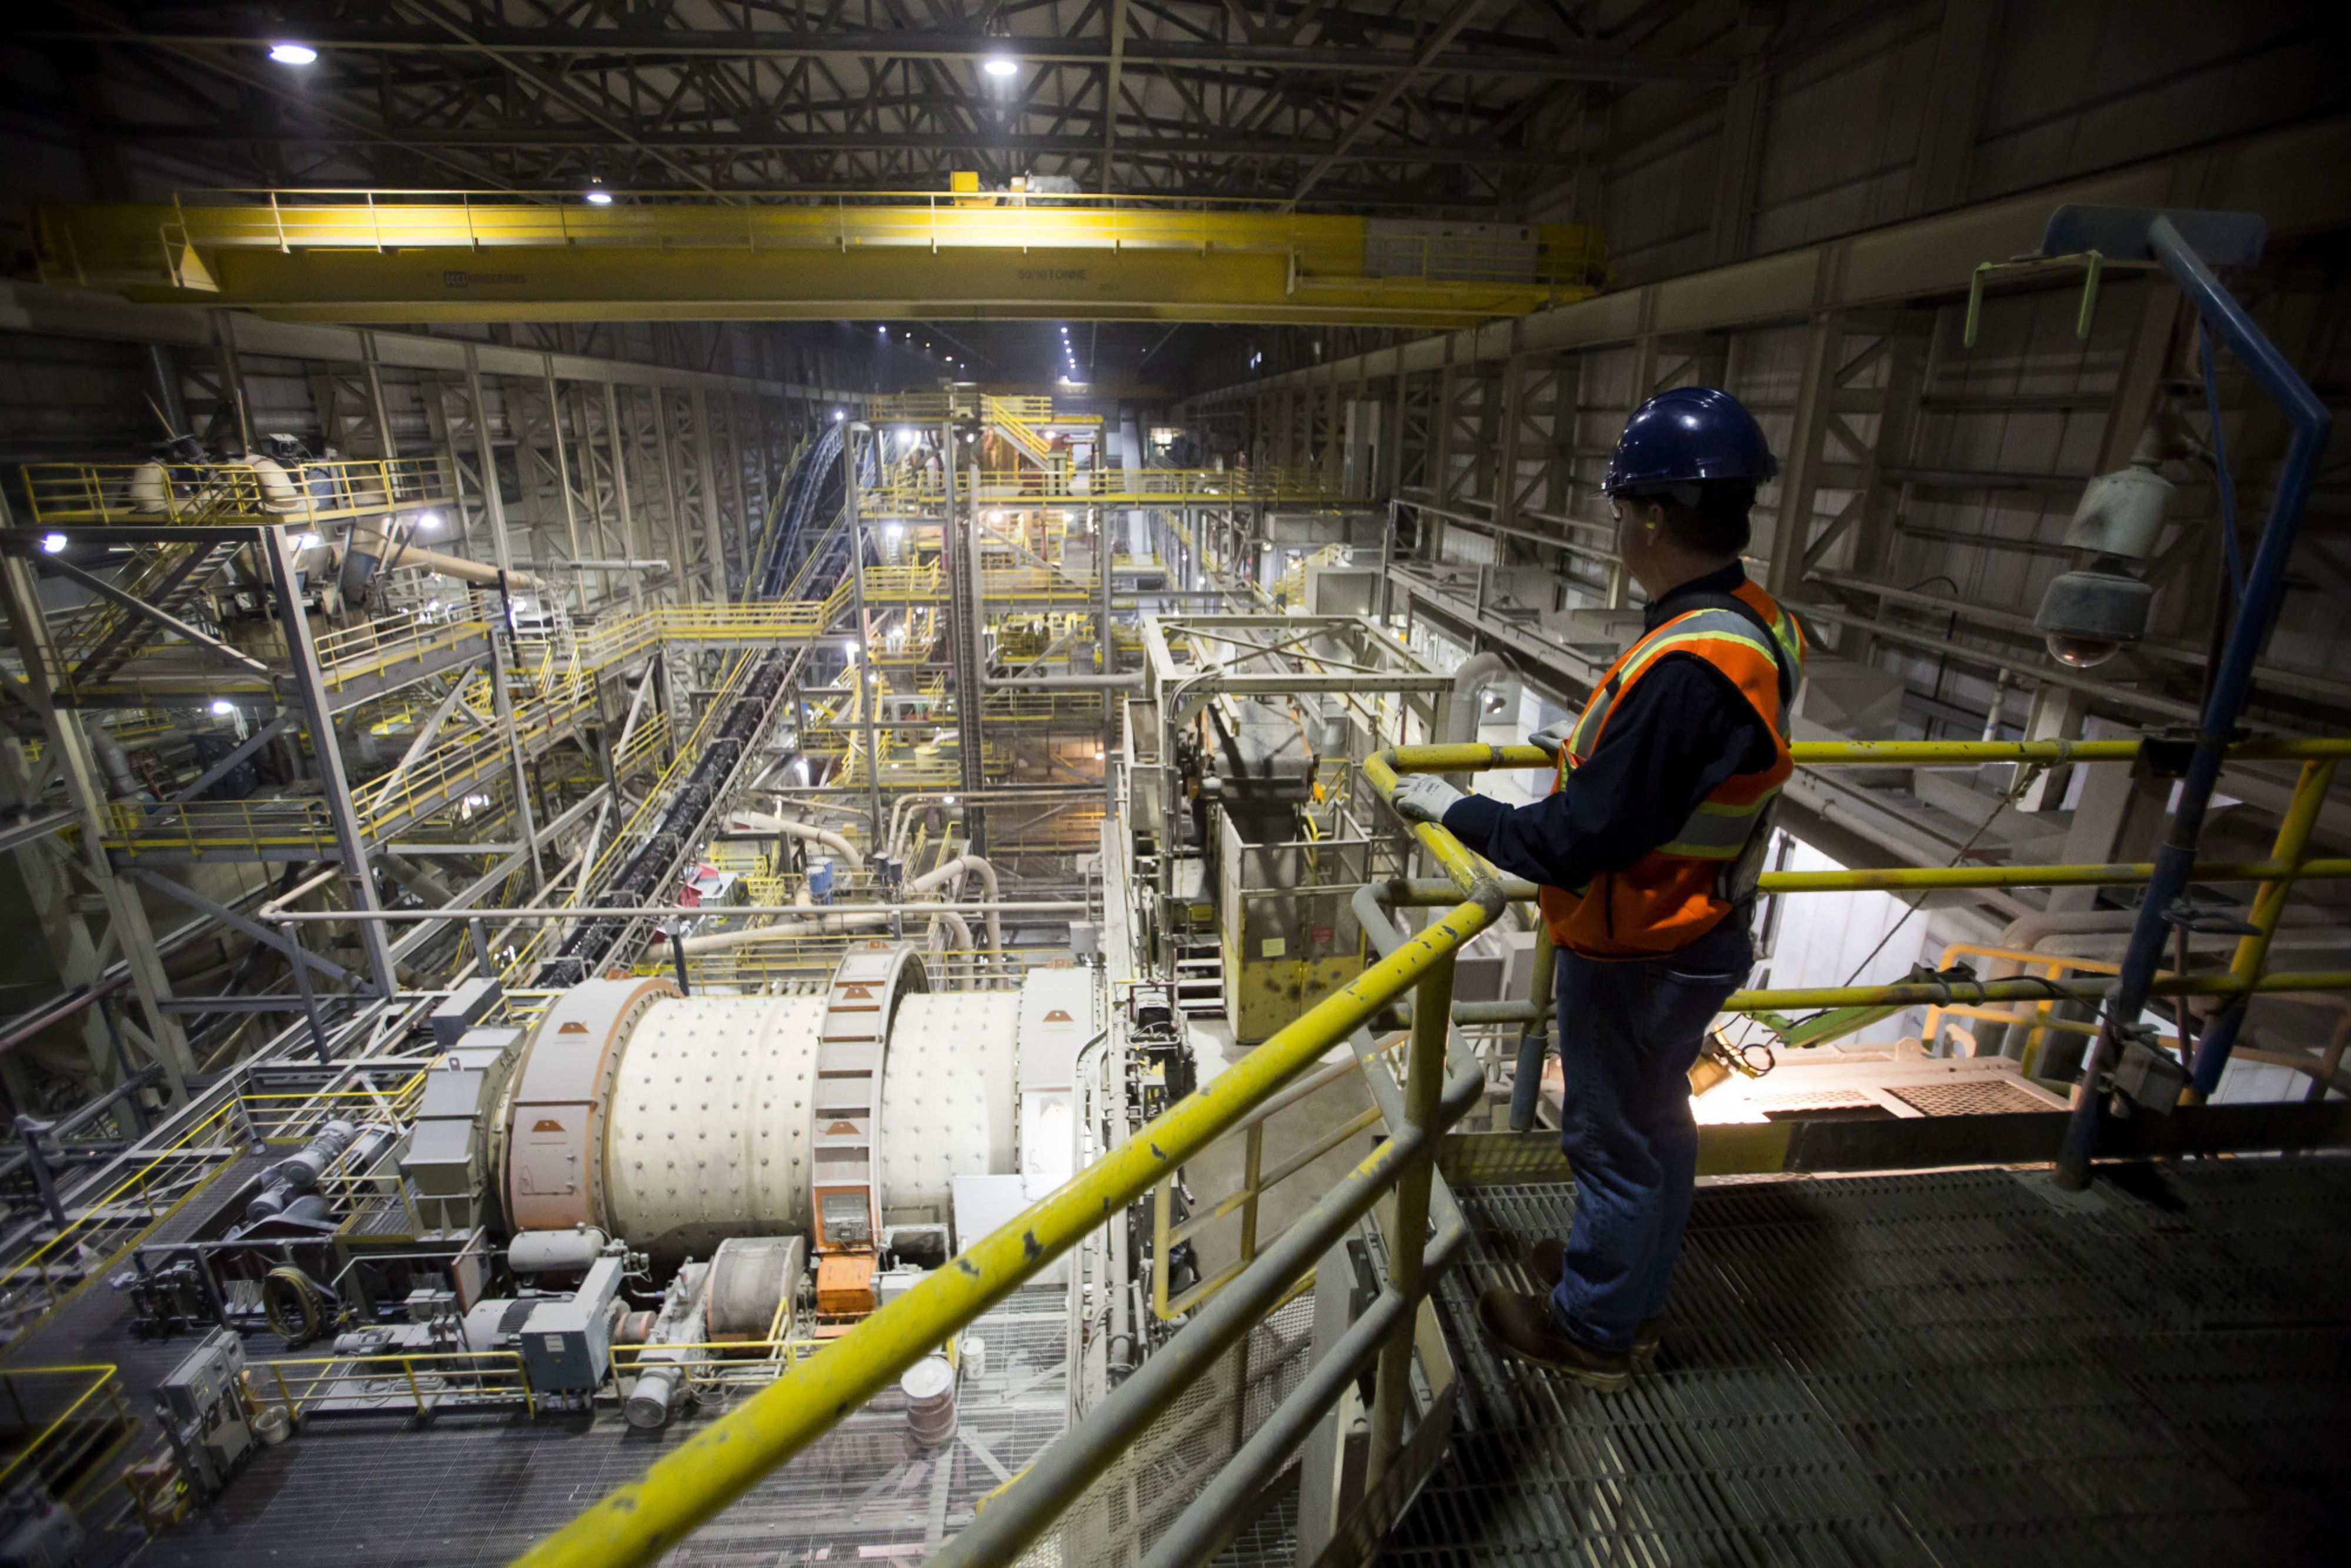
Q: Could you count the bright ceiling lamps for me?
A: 3